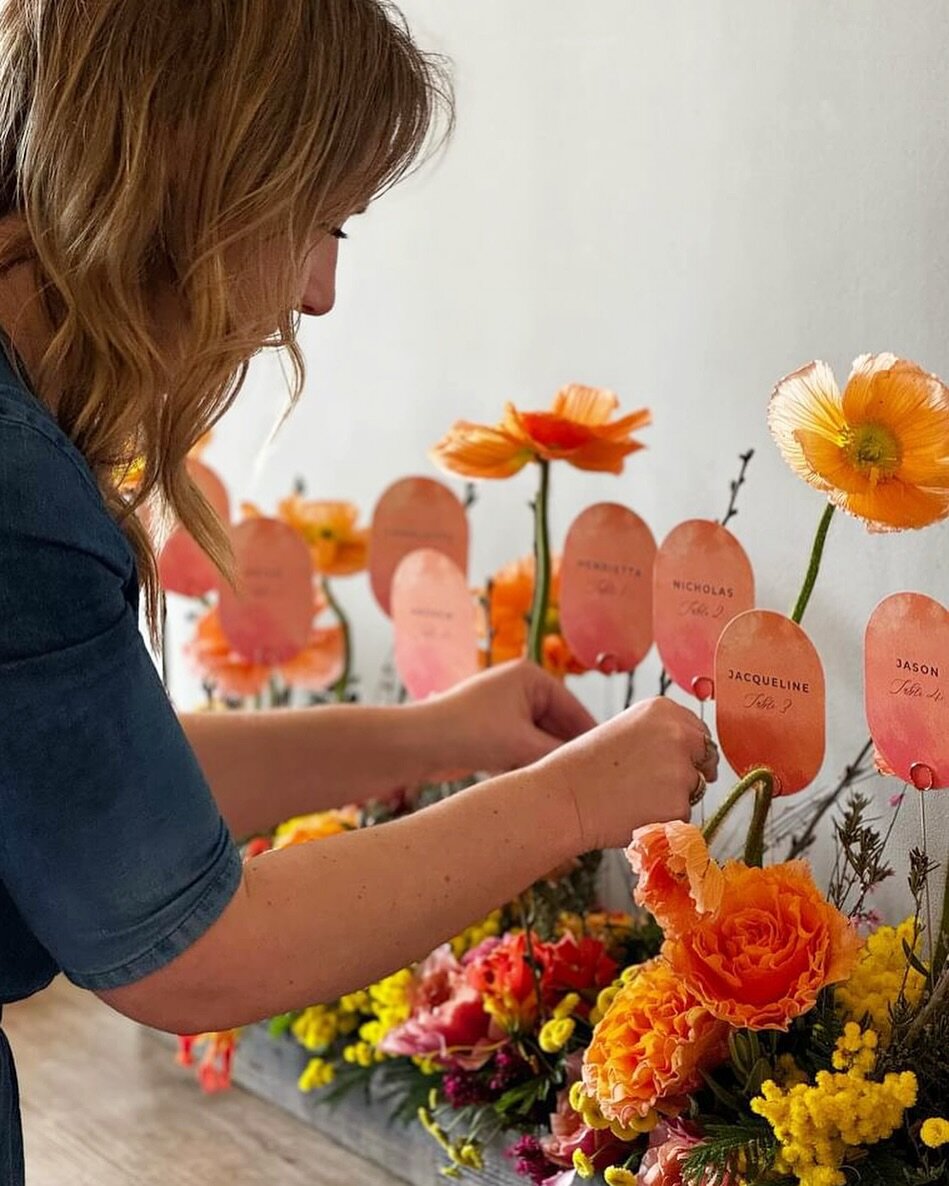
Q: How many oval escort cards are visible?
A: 8